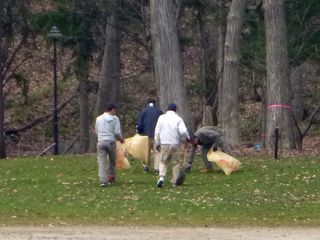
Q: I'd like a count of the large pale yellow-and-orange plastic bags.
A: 3